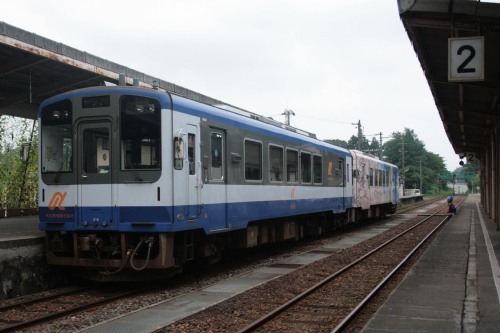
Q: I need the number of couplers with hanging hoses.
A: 1